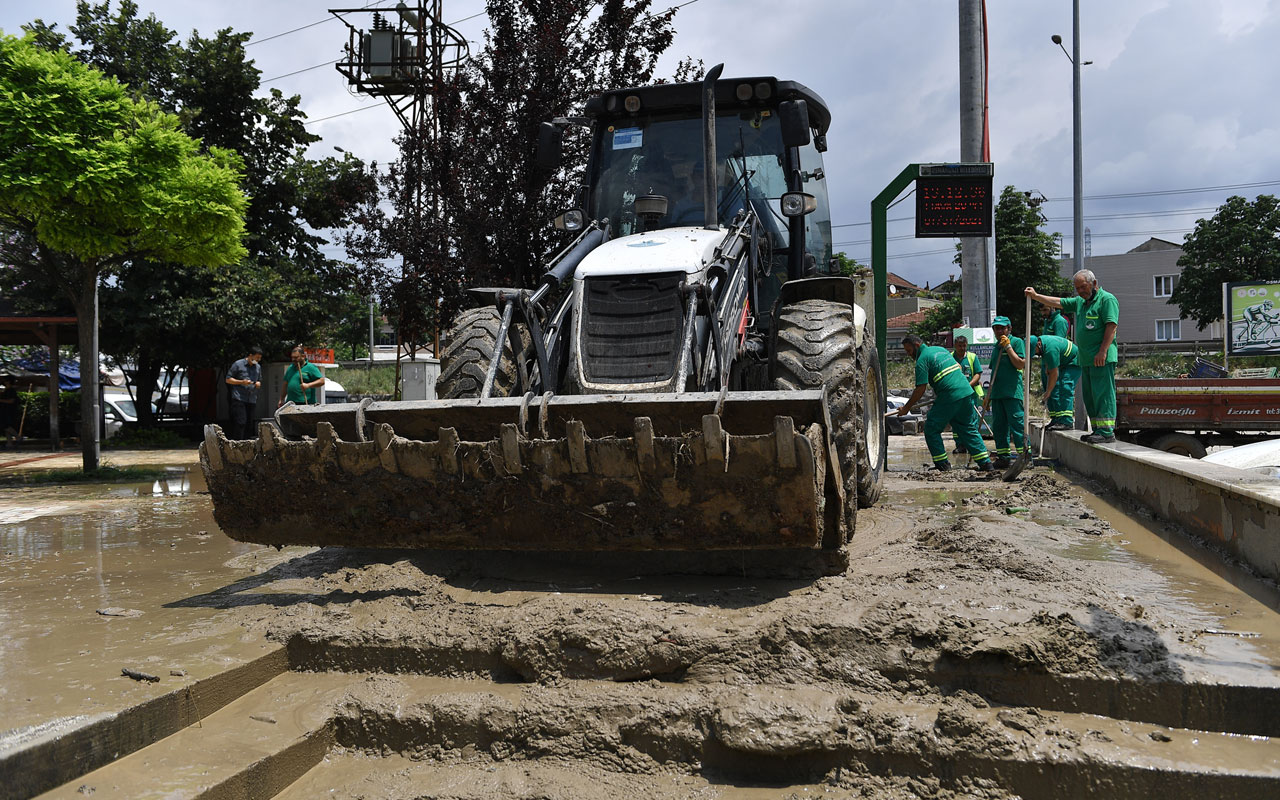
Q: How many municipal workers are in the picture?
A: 7